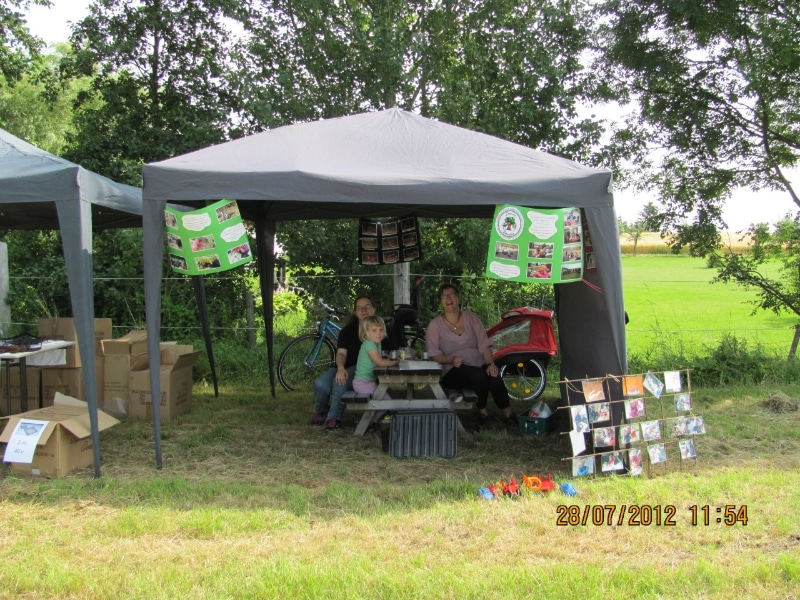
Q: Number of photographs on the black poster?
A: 9